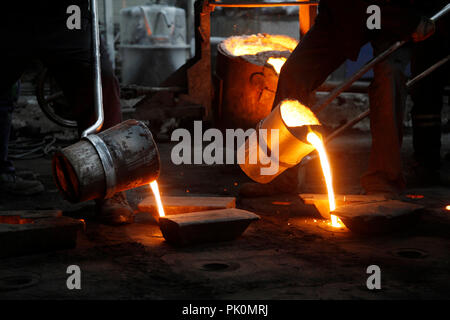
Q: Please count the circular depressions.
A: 3